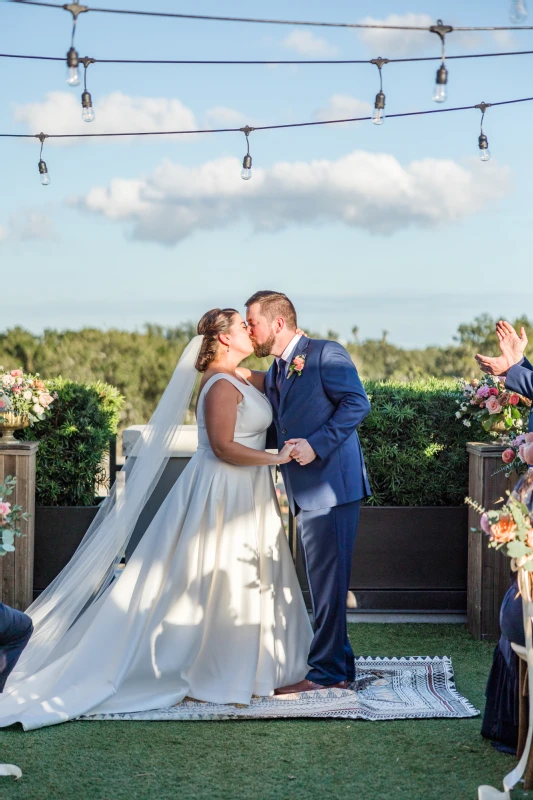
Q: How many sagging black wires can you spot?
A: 3